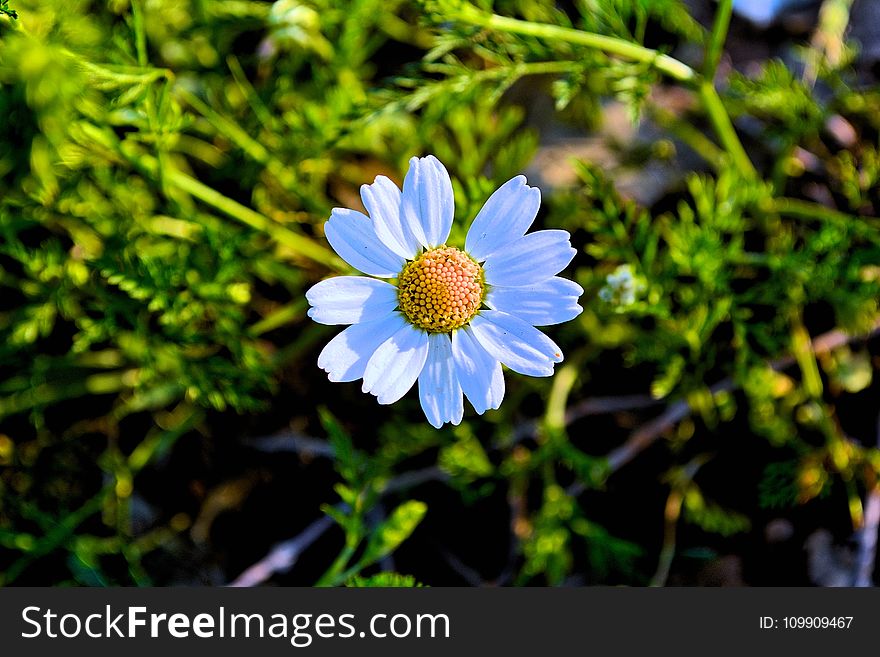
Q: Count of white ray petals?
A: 12